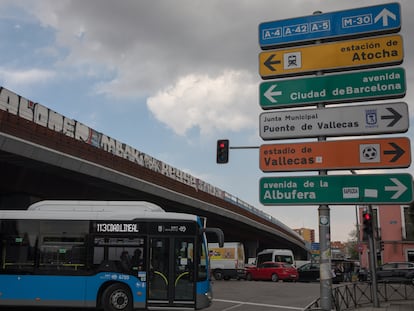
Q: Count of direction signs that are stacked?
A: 6